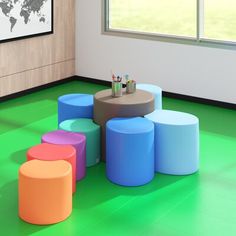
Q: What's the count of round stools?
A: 8